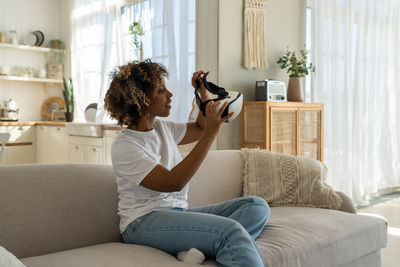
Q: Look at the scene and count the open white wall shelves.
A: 2